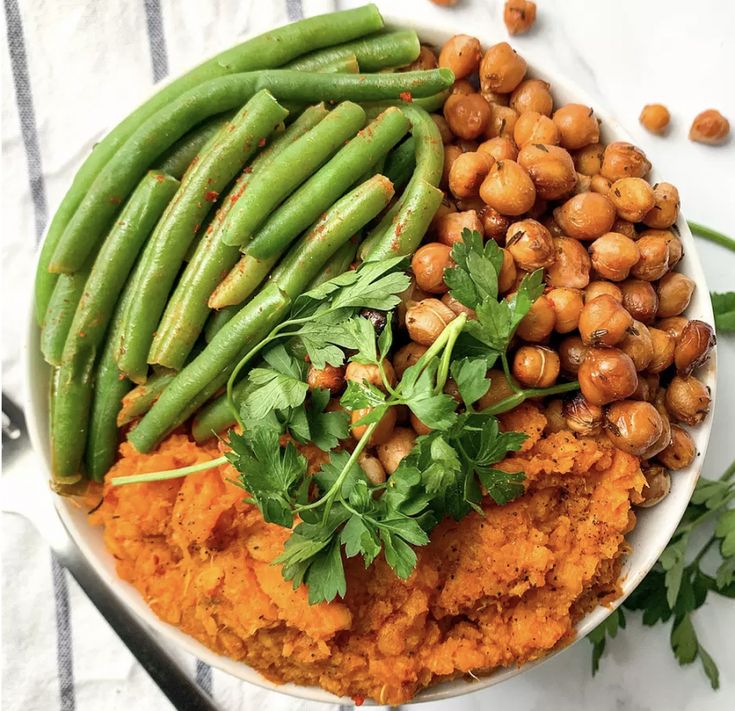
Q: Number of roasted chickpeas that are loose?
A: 4